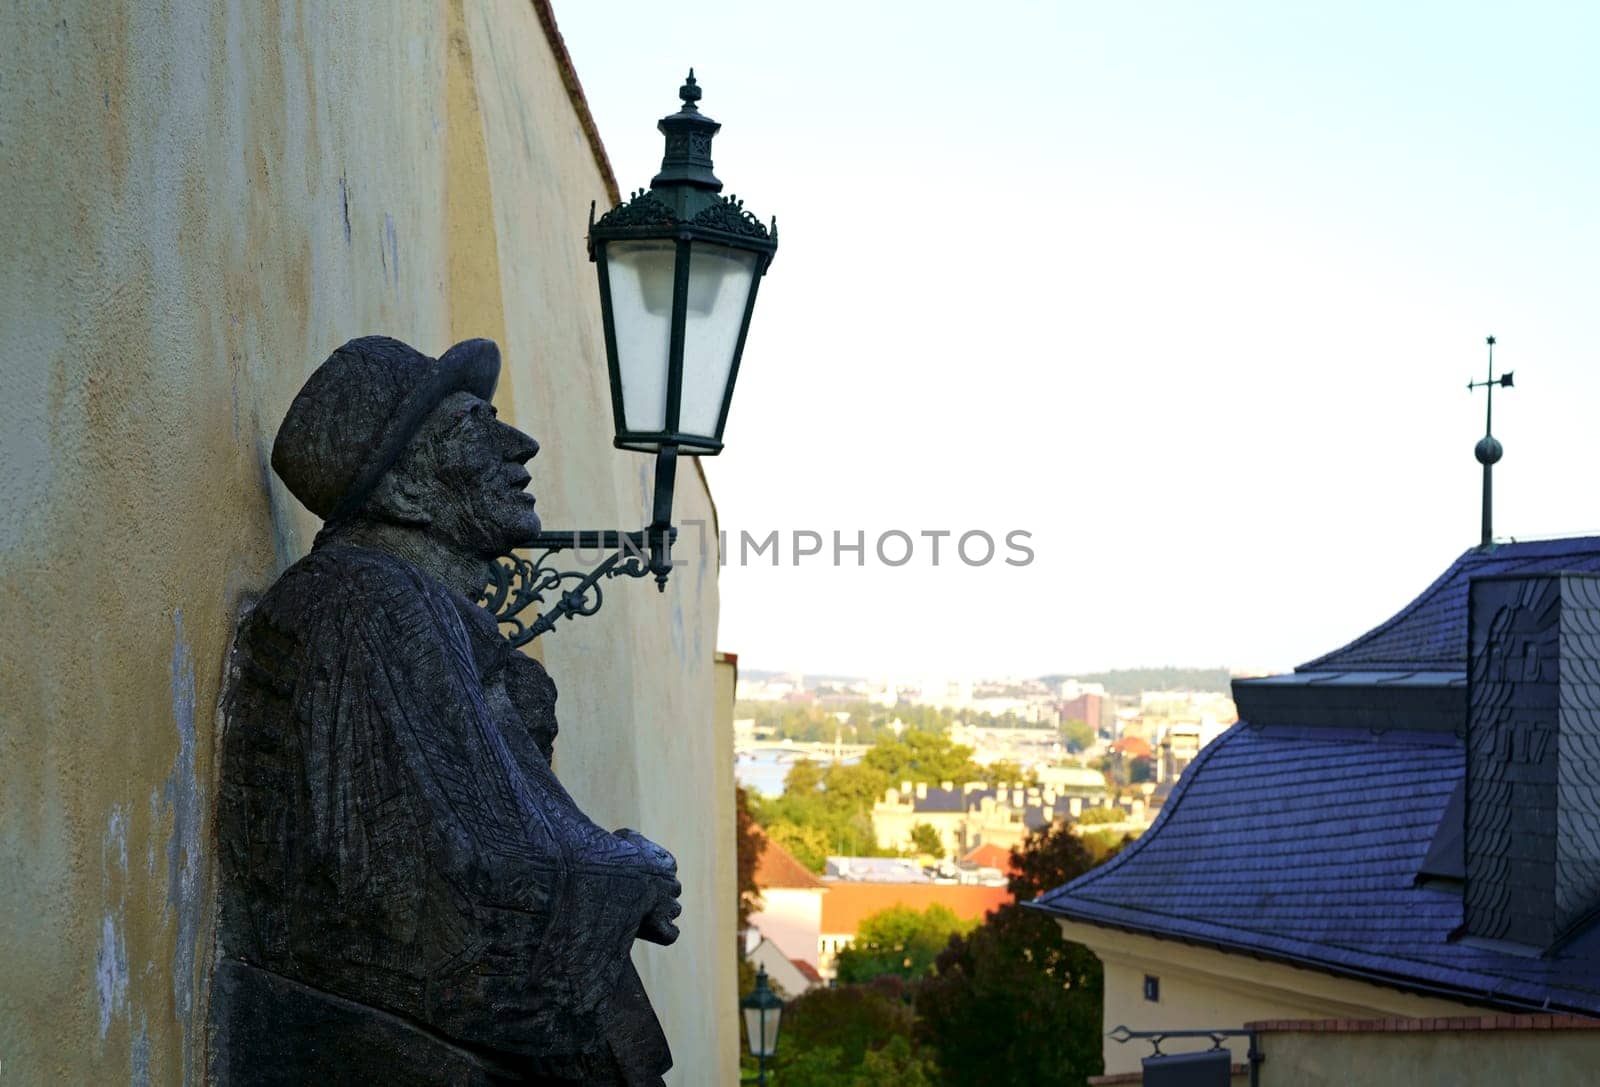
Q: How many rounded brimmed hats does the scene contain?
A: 1